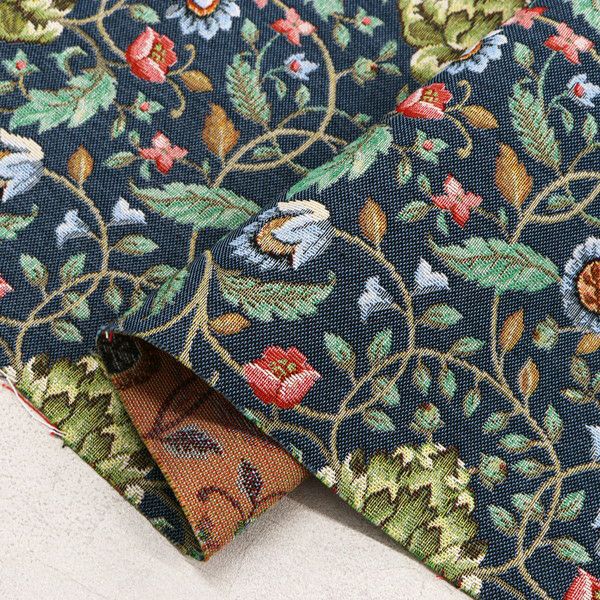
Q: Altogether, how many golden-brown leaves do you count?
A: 10